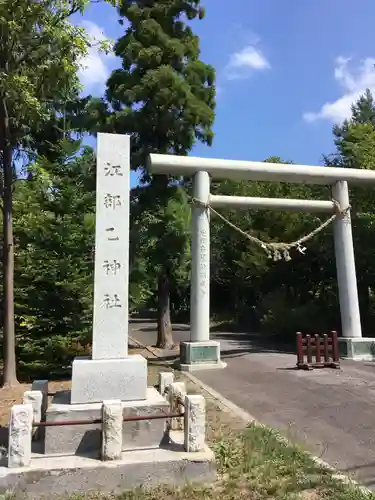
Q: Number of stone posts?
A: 7